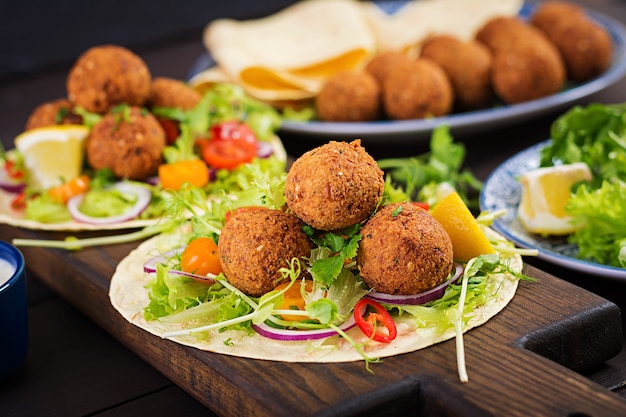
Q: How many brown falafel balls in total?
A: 15